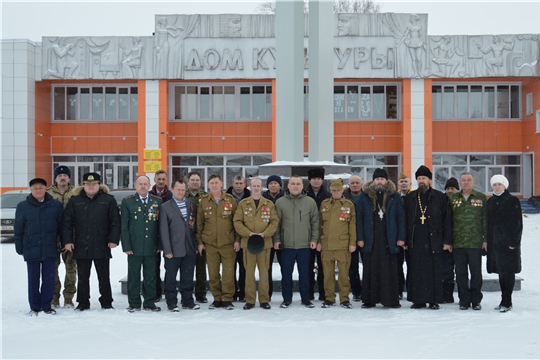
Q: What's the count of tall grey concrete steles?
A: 2